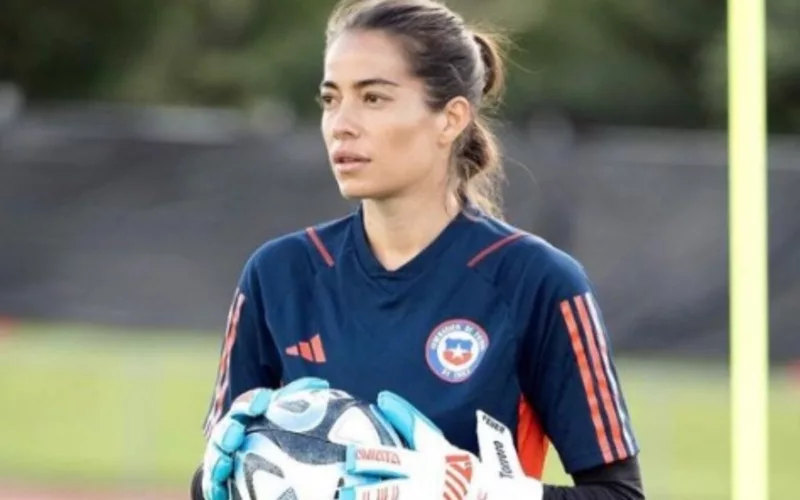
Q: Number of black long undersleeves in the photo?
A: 2